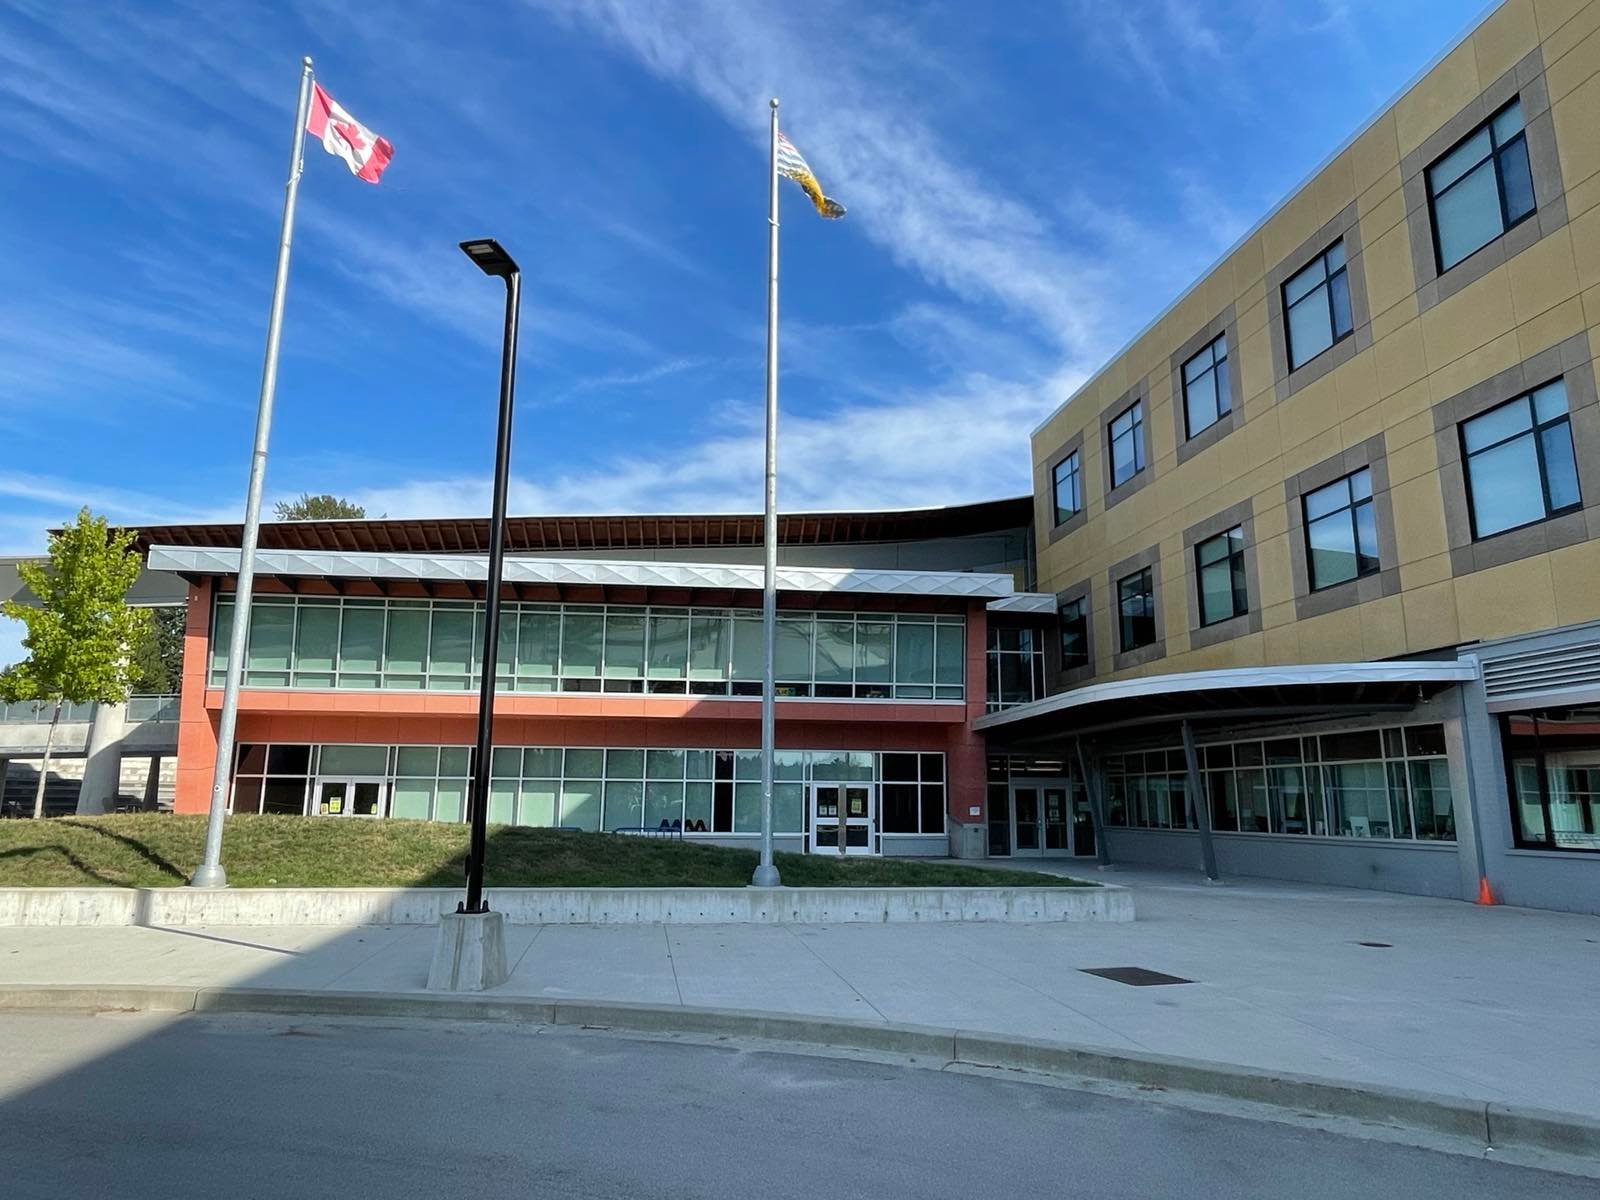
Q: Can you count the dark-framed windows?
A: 11